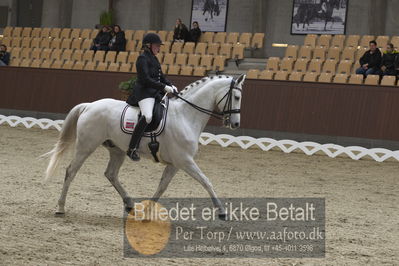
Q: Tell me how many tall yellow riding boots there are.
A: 0